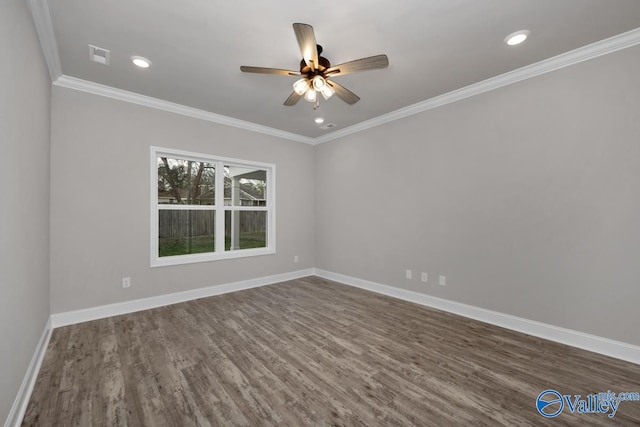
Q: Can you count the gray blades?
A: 5